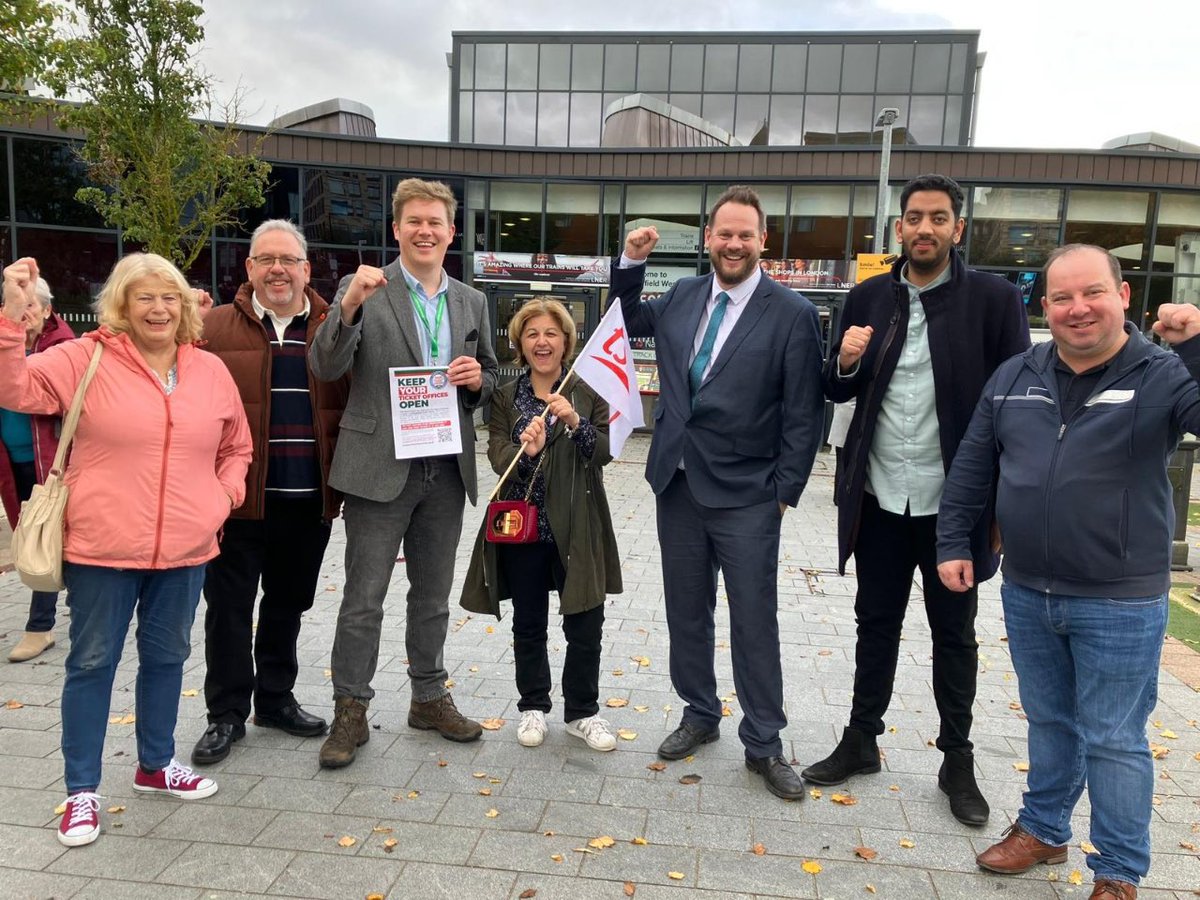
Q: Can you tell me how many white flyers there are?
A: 1